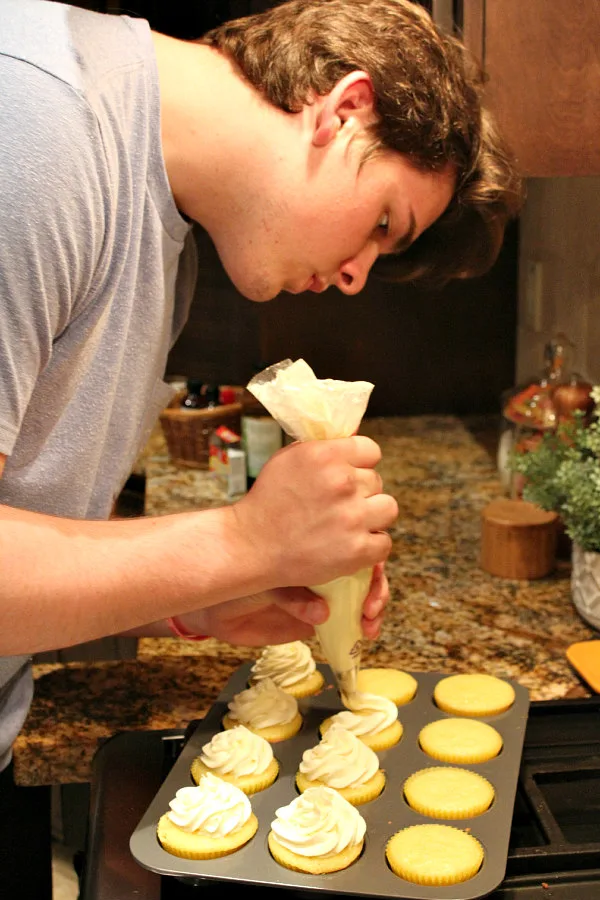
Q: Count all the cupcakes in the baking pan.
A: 12